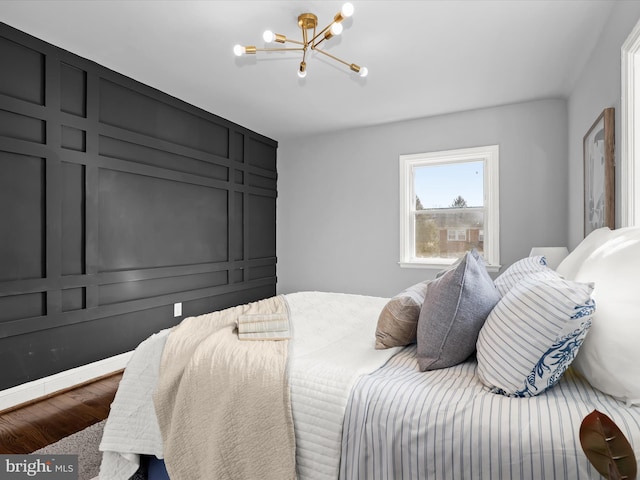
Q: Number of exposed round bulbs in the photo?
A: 6